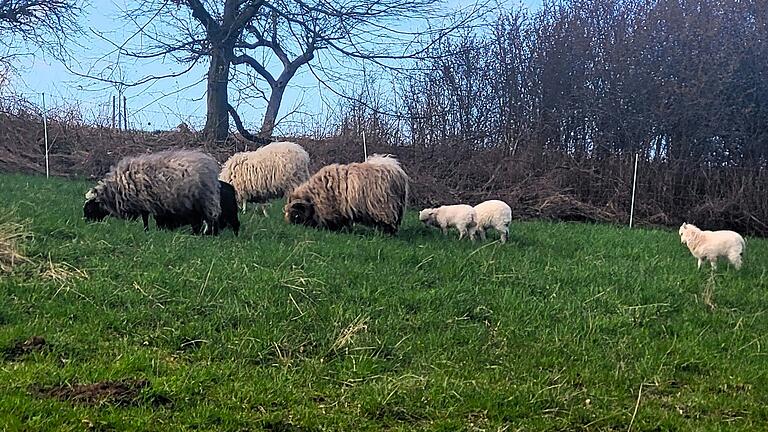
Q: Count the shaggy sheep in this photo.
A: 3